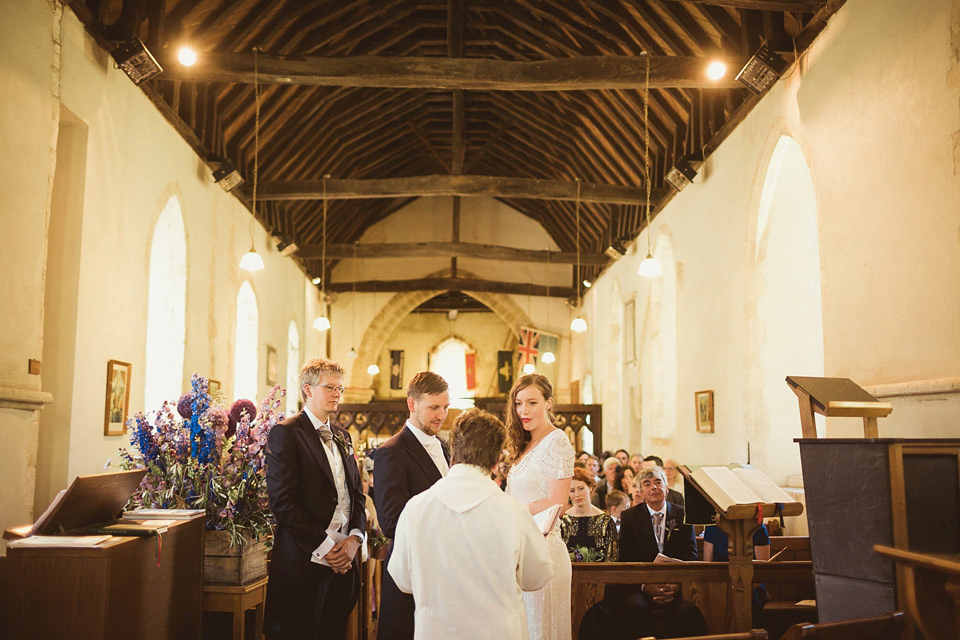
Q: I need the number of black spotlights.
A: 6